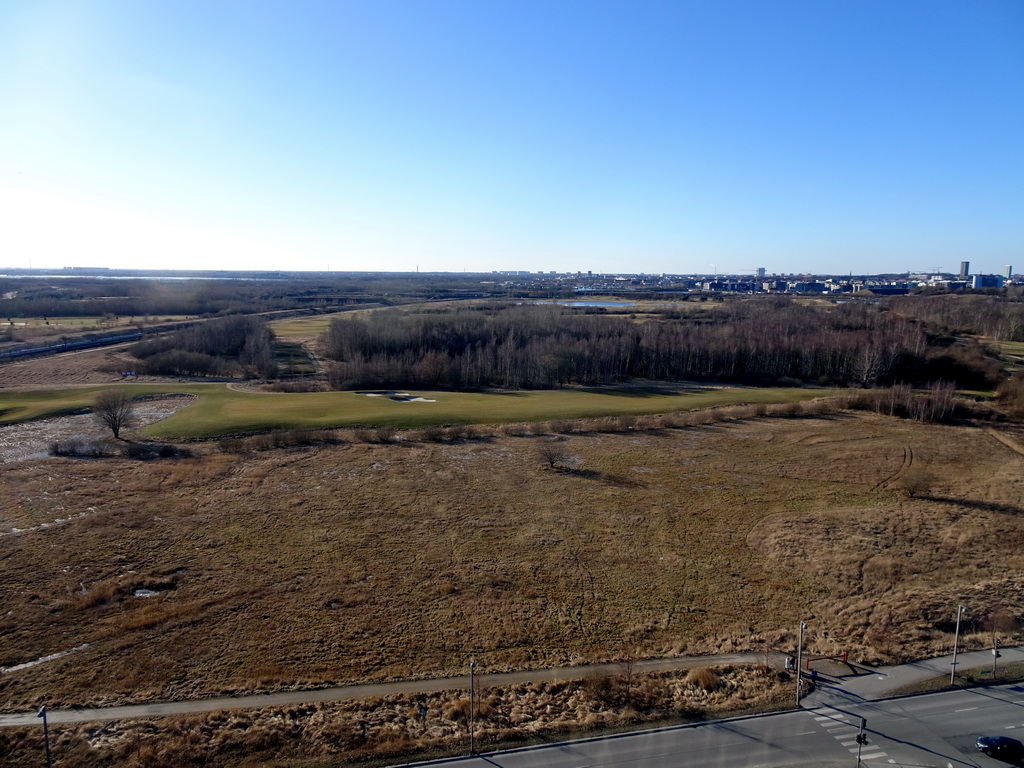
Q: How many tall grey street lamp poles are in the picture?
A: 4